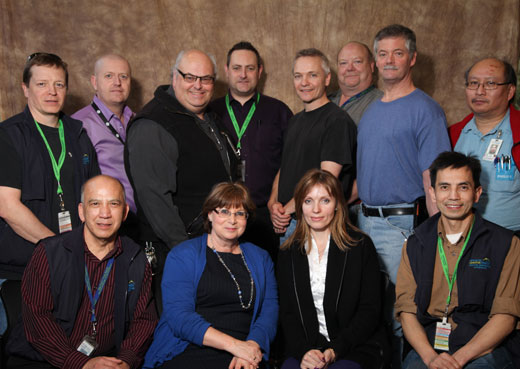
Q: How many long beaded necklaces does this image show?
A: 1